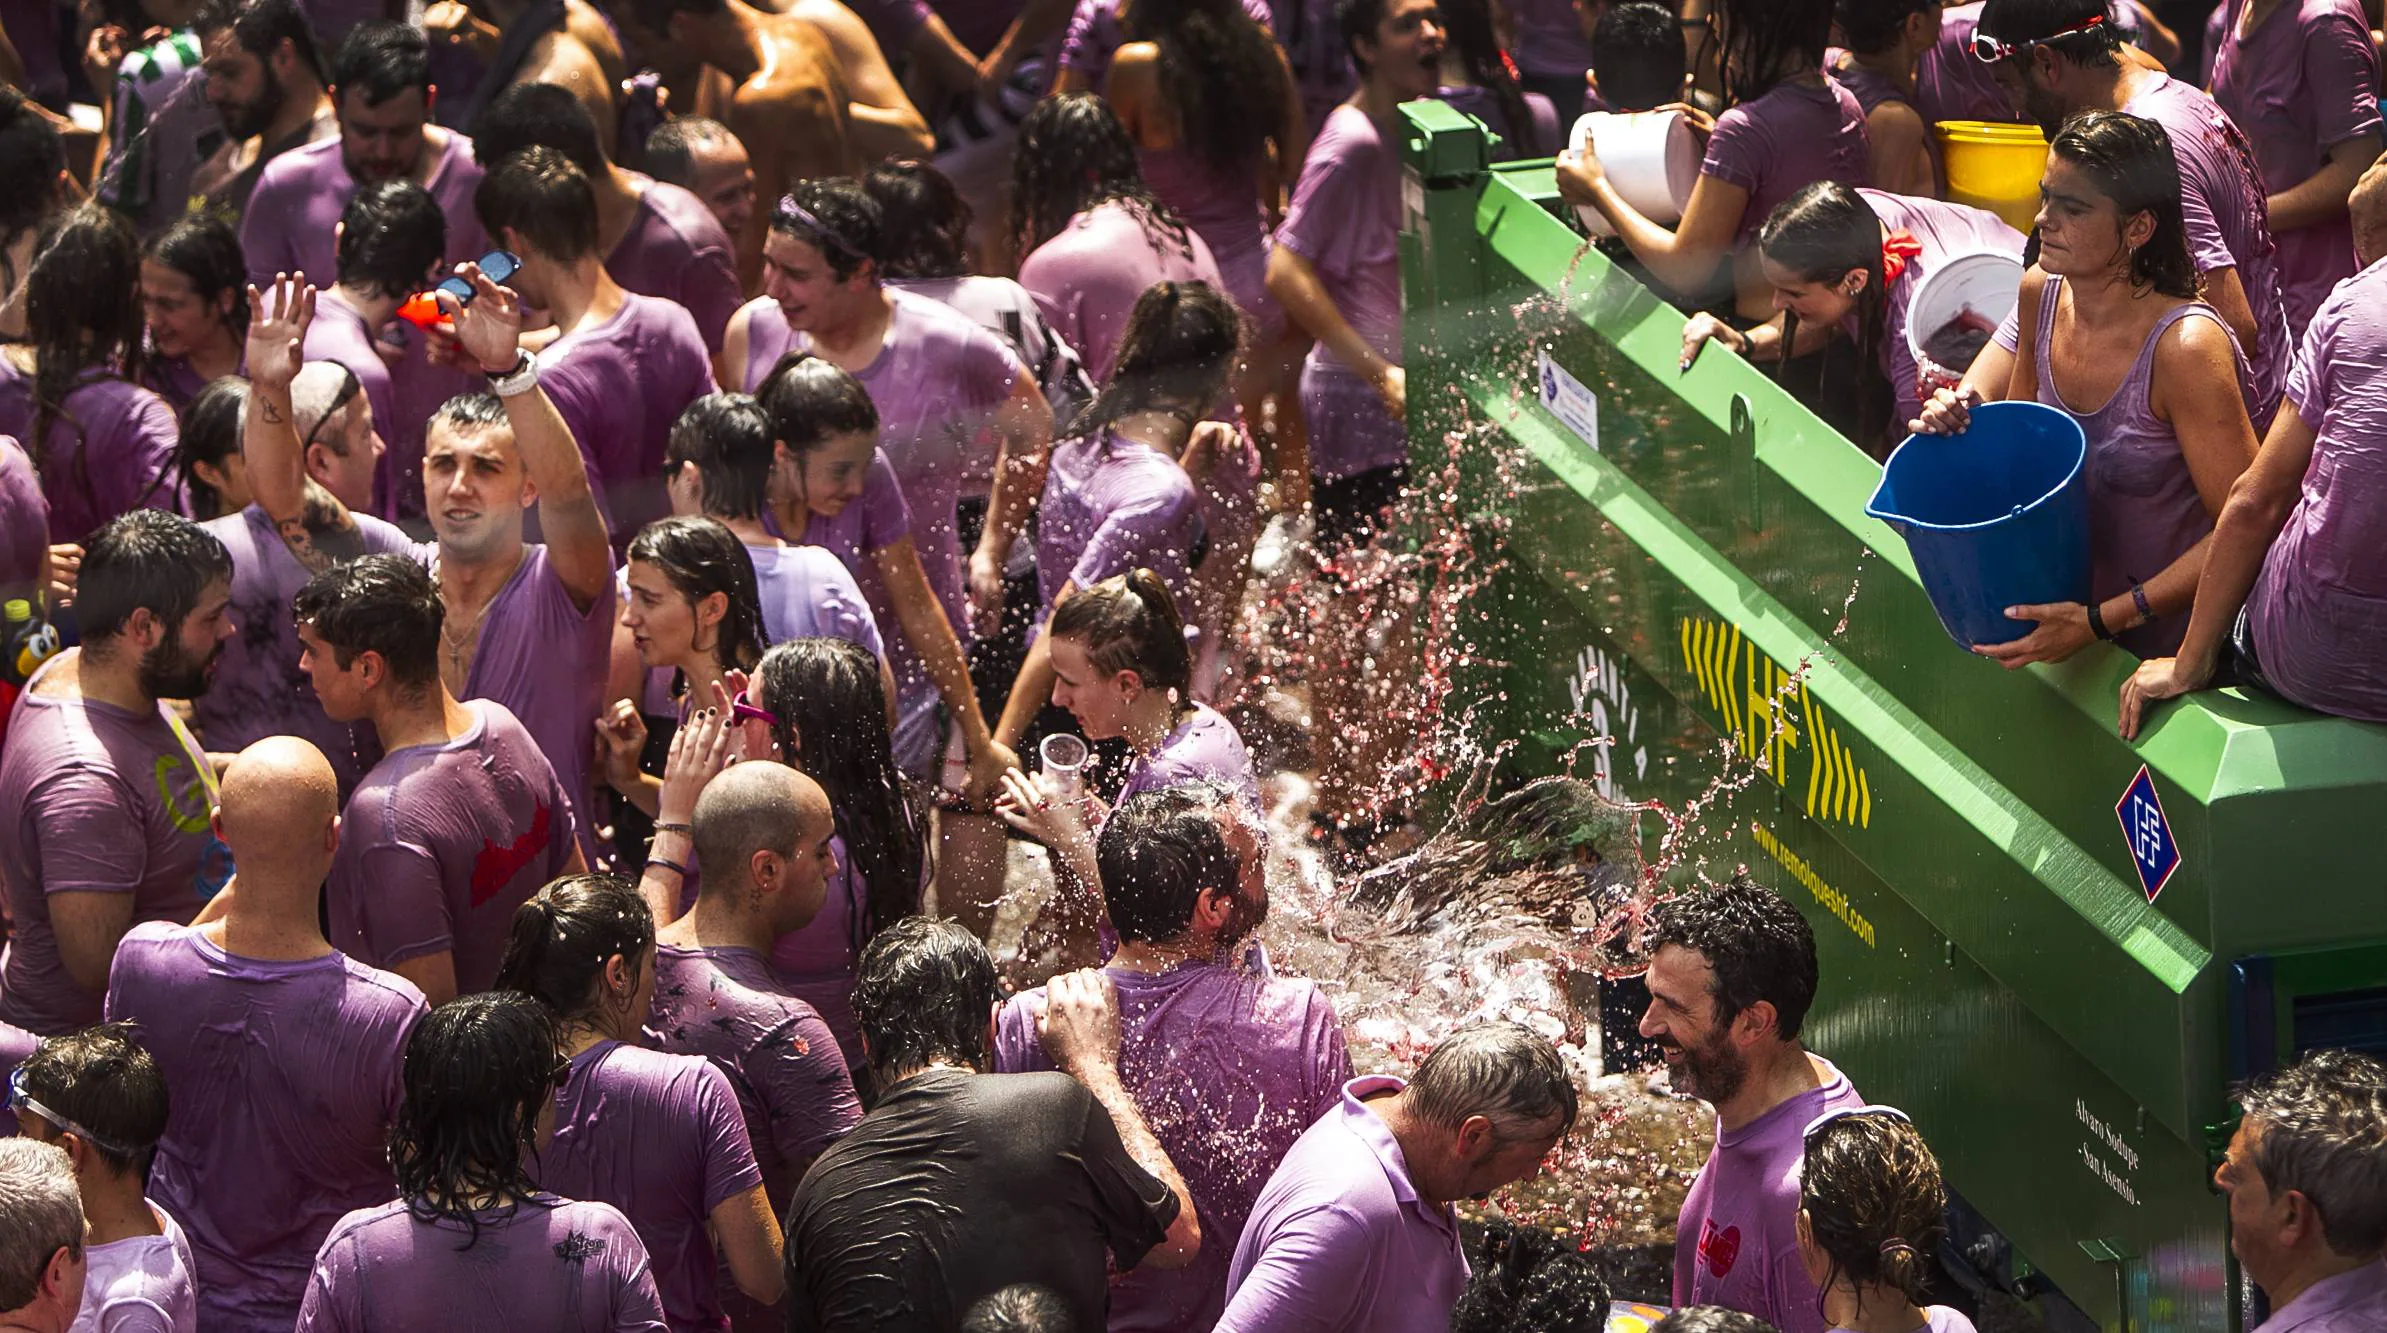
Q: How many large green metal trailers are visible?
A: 1